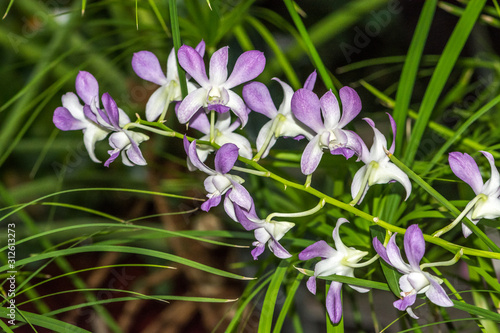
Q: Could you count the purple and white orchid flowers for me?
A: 13